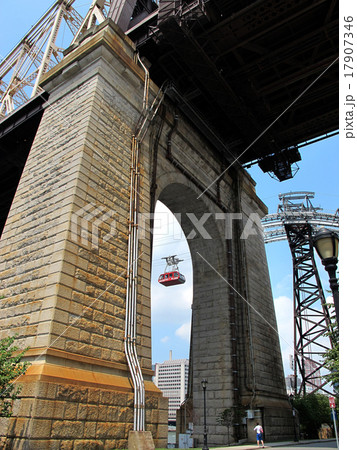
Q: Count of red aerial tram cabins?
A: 1